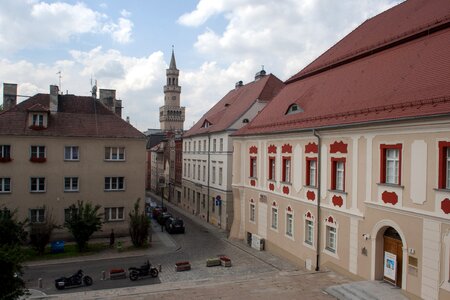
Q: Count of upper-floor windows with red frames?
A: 7